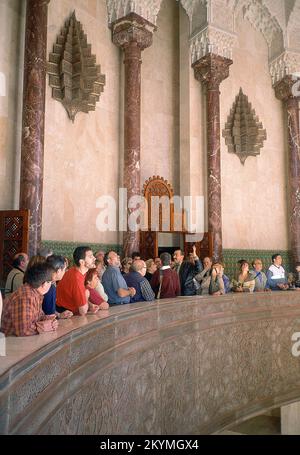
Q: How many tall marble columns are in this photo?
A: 4